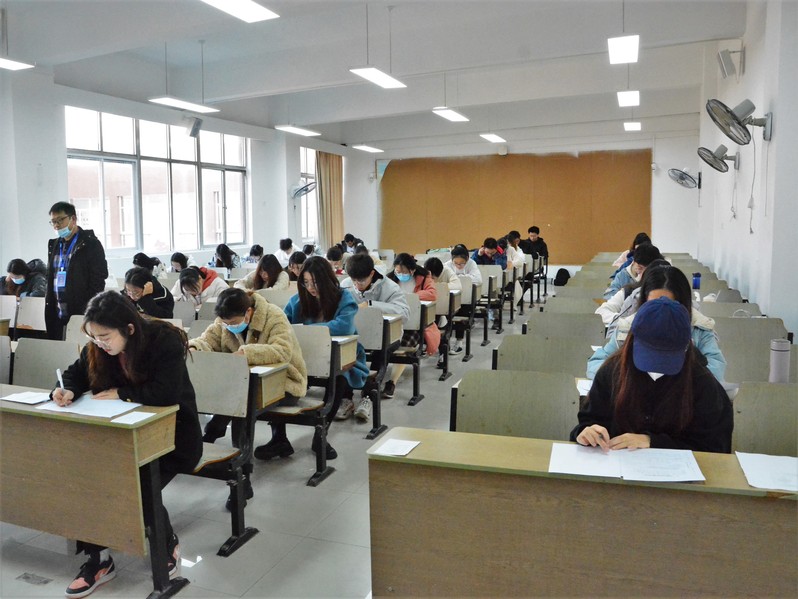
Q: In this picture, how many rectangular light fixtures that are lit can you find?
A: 11